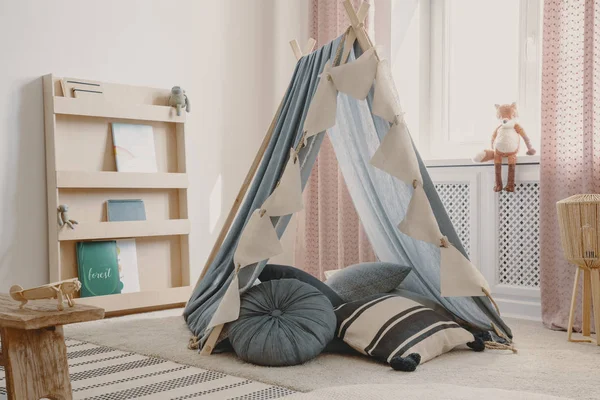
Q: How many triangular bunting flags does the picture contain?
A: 9